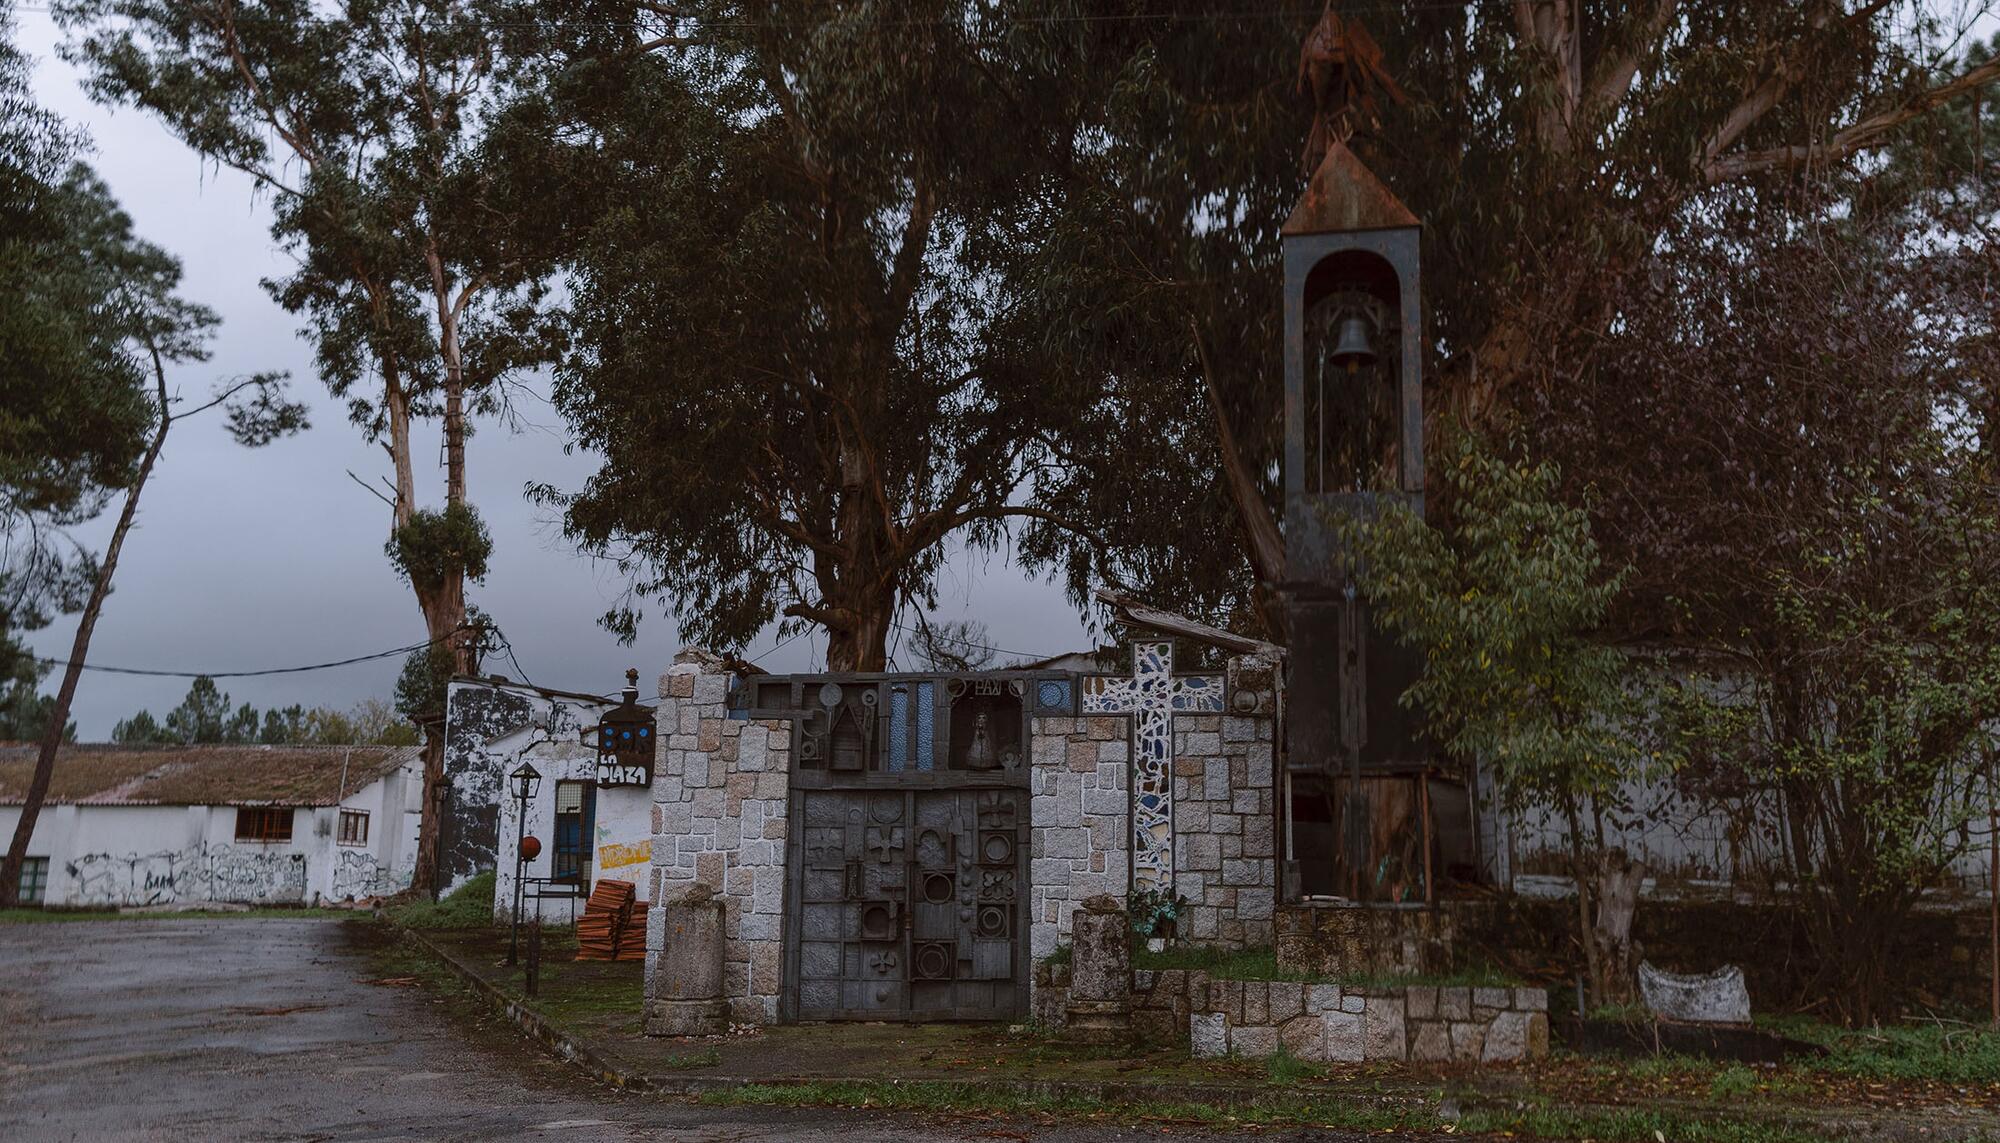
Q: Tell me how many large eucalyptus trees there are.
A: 3